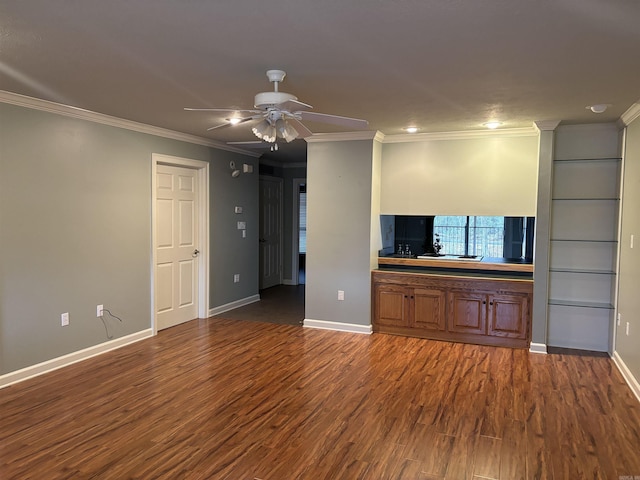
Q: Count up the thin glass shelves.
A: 5